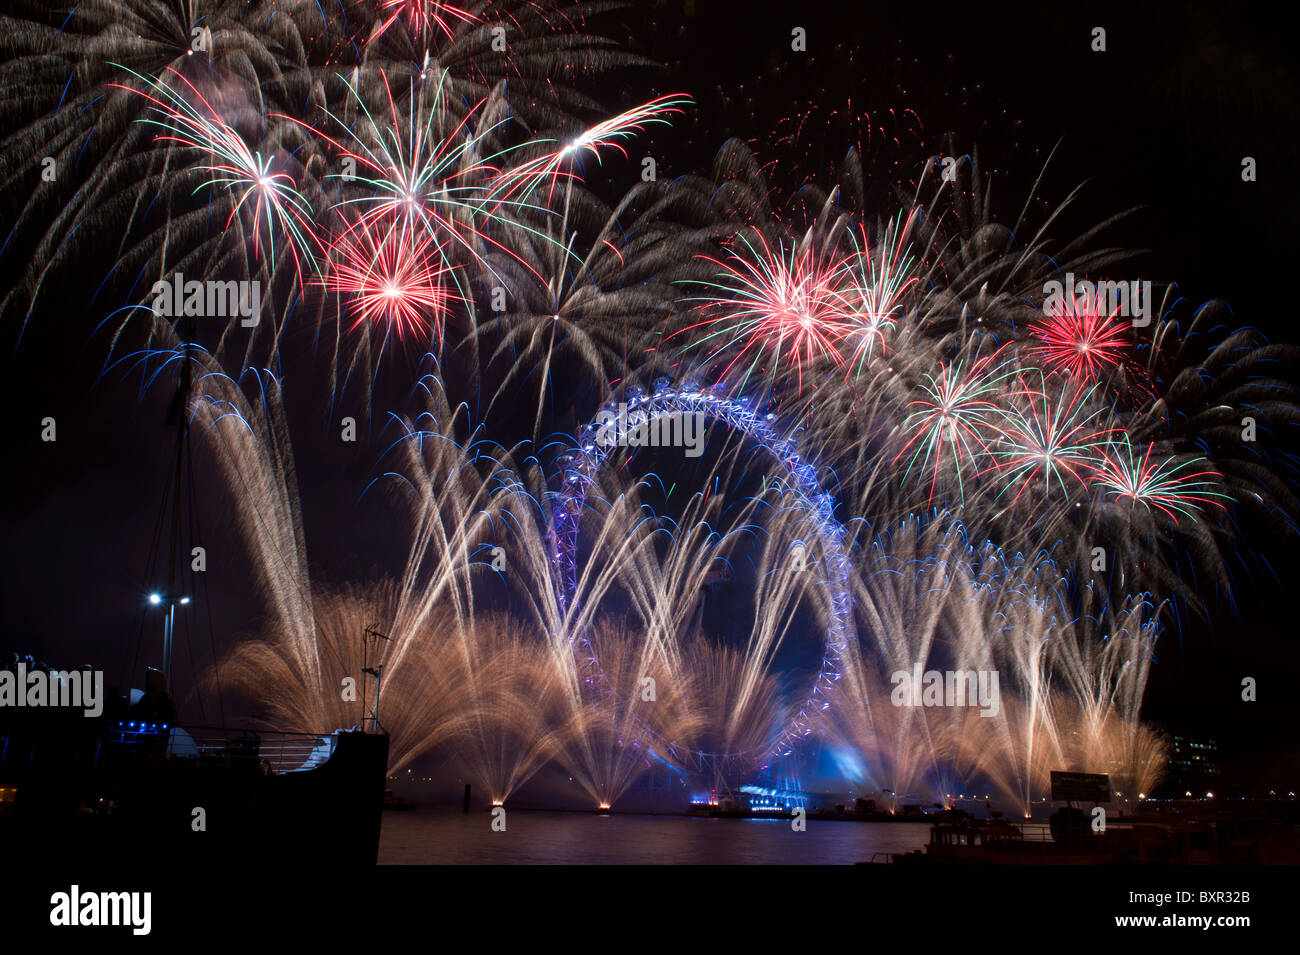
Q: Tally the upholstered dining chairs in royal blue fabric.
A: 0